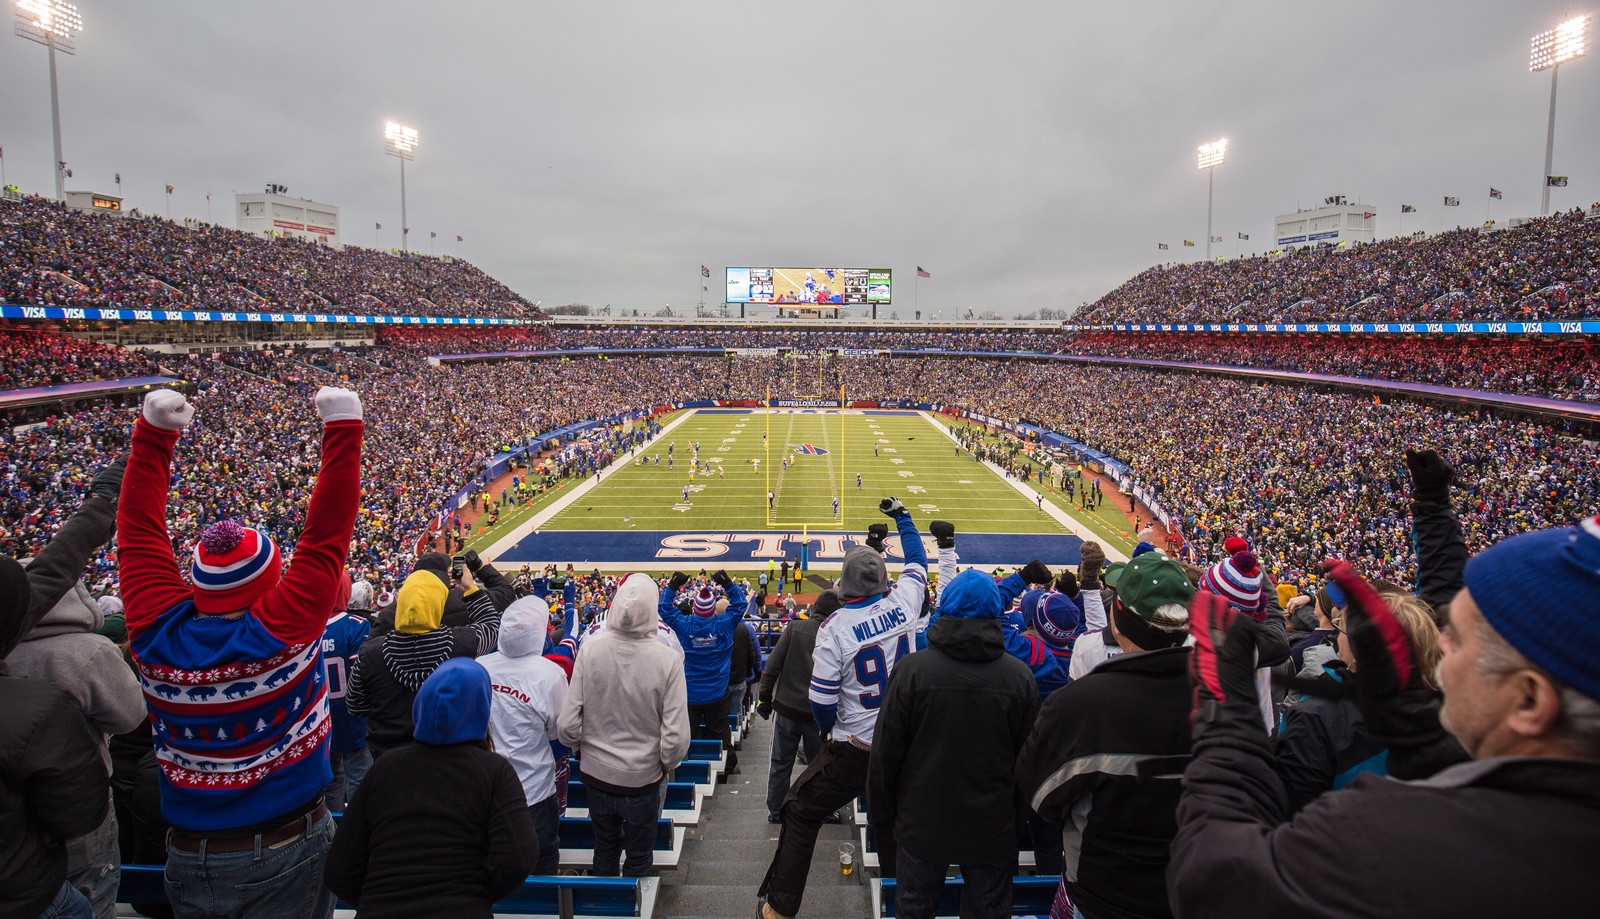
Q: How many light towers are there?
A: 4